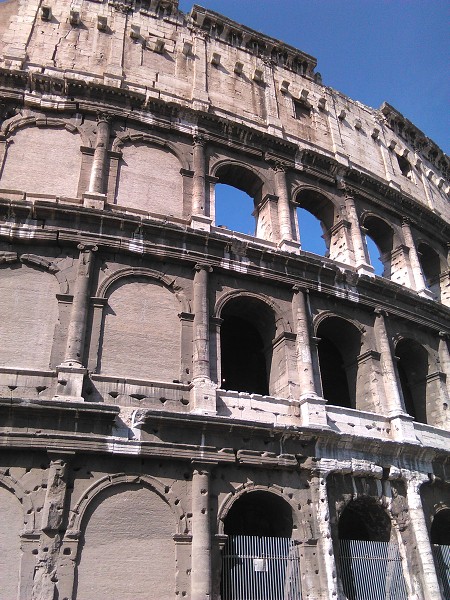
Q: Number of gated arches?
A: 3